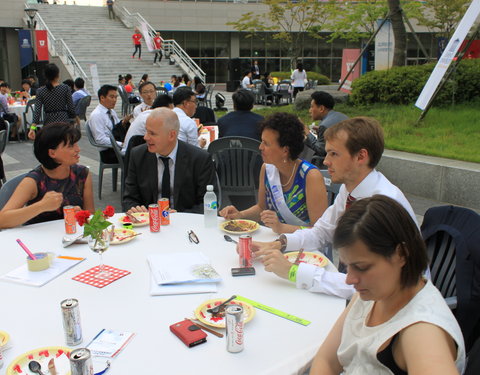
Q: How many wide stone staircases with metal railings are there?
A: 1